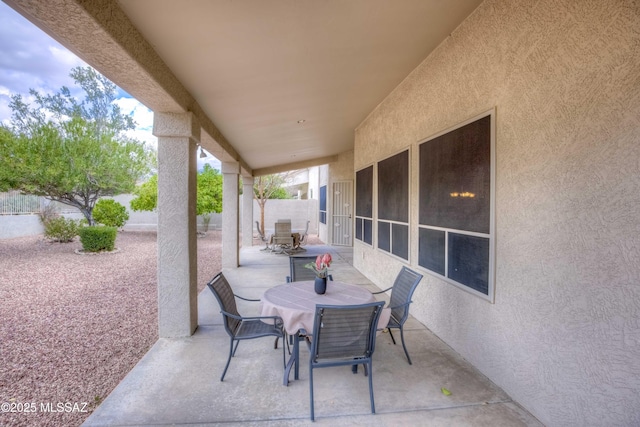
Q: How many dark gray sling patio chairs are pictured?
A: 4